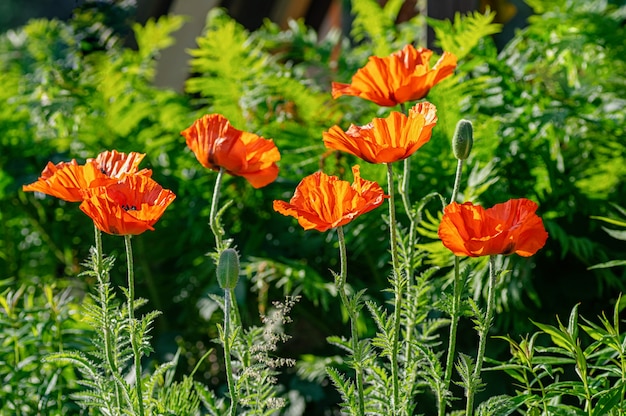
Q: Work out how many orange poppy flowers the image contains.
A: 7